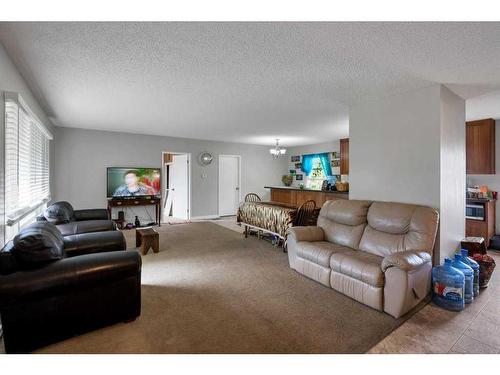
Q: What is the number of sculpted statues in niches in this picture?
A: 0